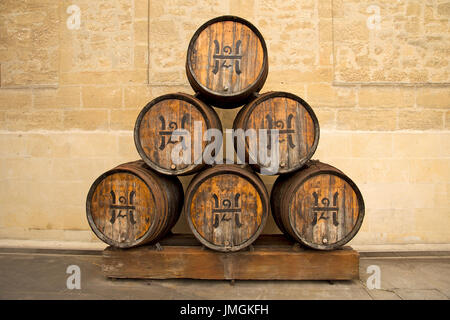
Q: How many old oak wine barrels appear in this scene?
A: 6